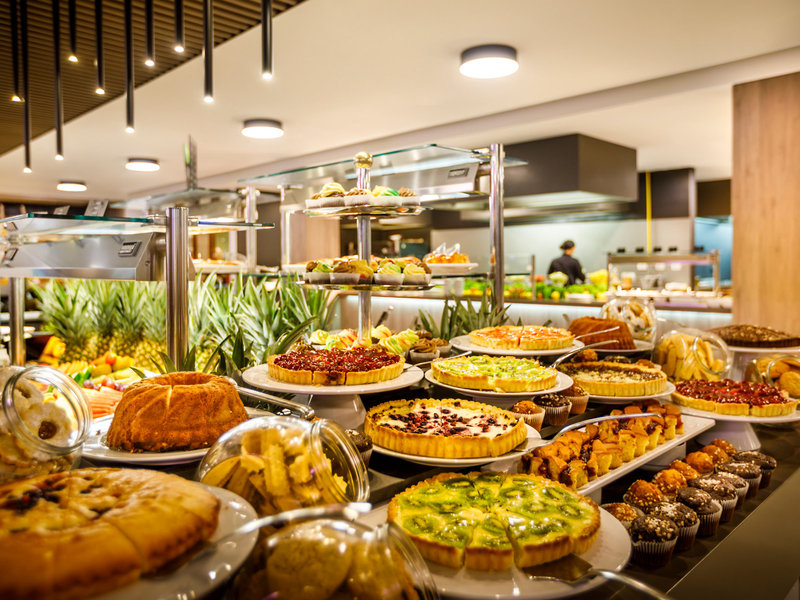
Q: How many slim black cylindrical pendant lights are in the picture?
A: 10